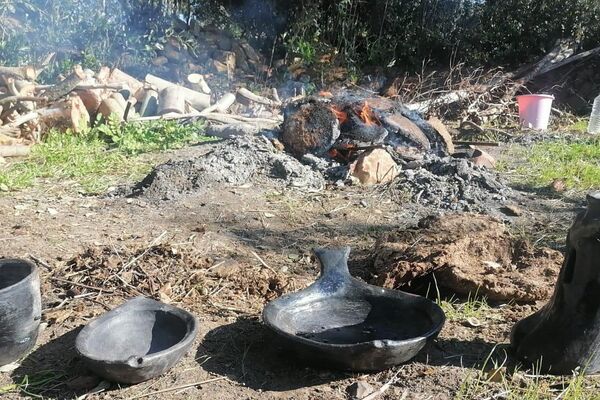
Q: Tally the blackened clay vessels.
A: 4